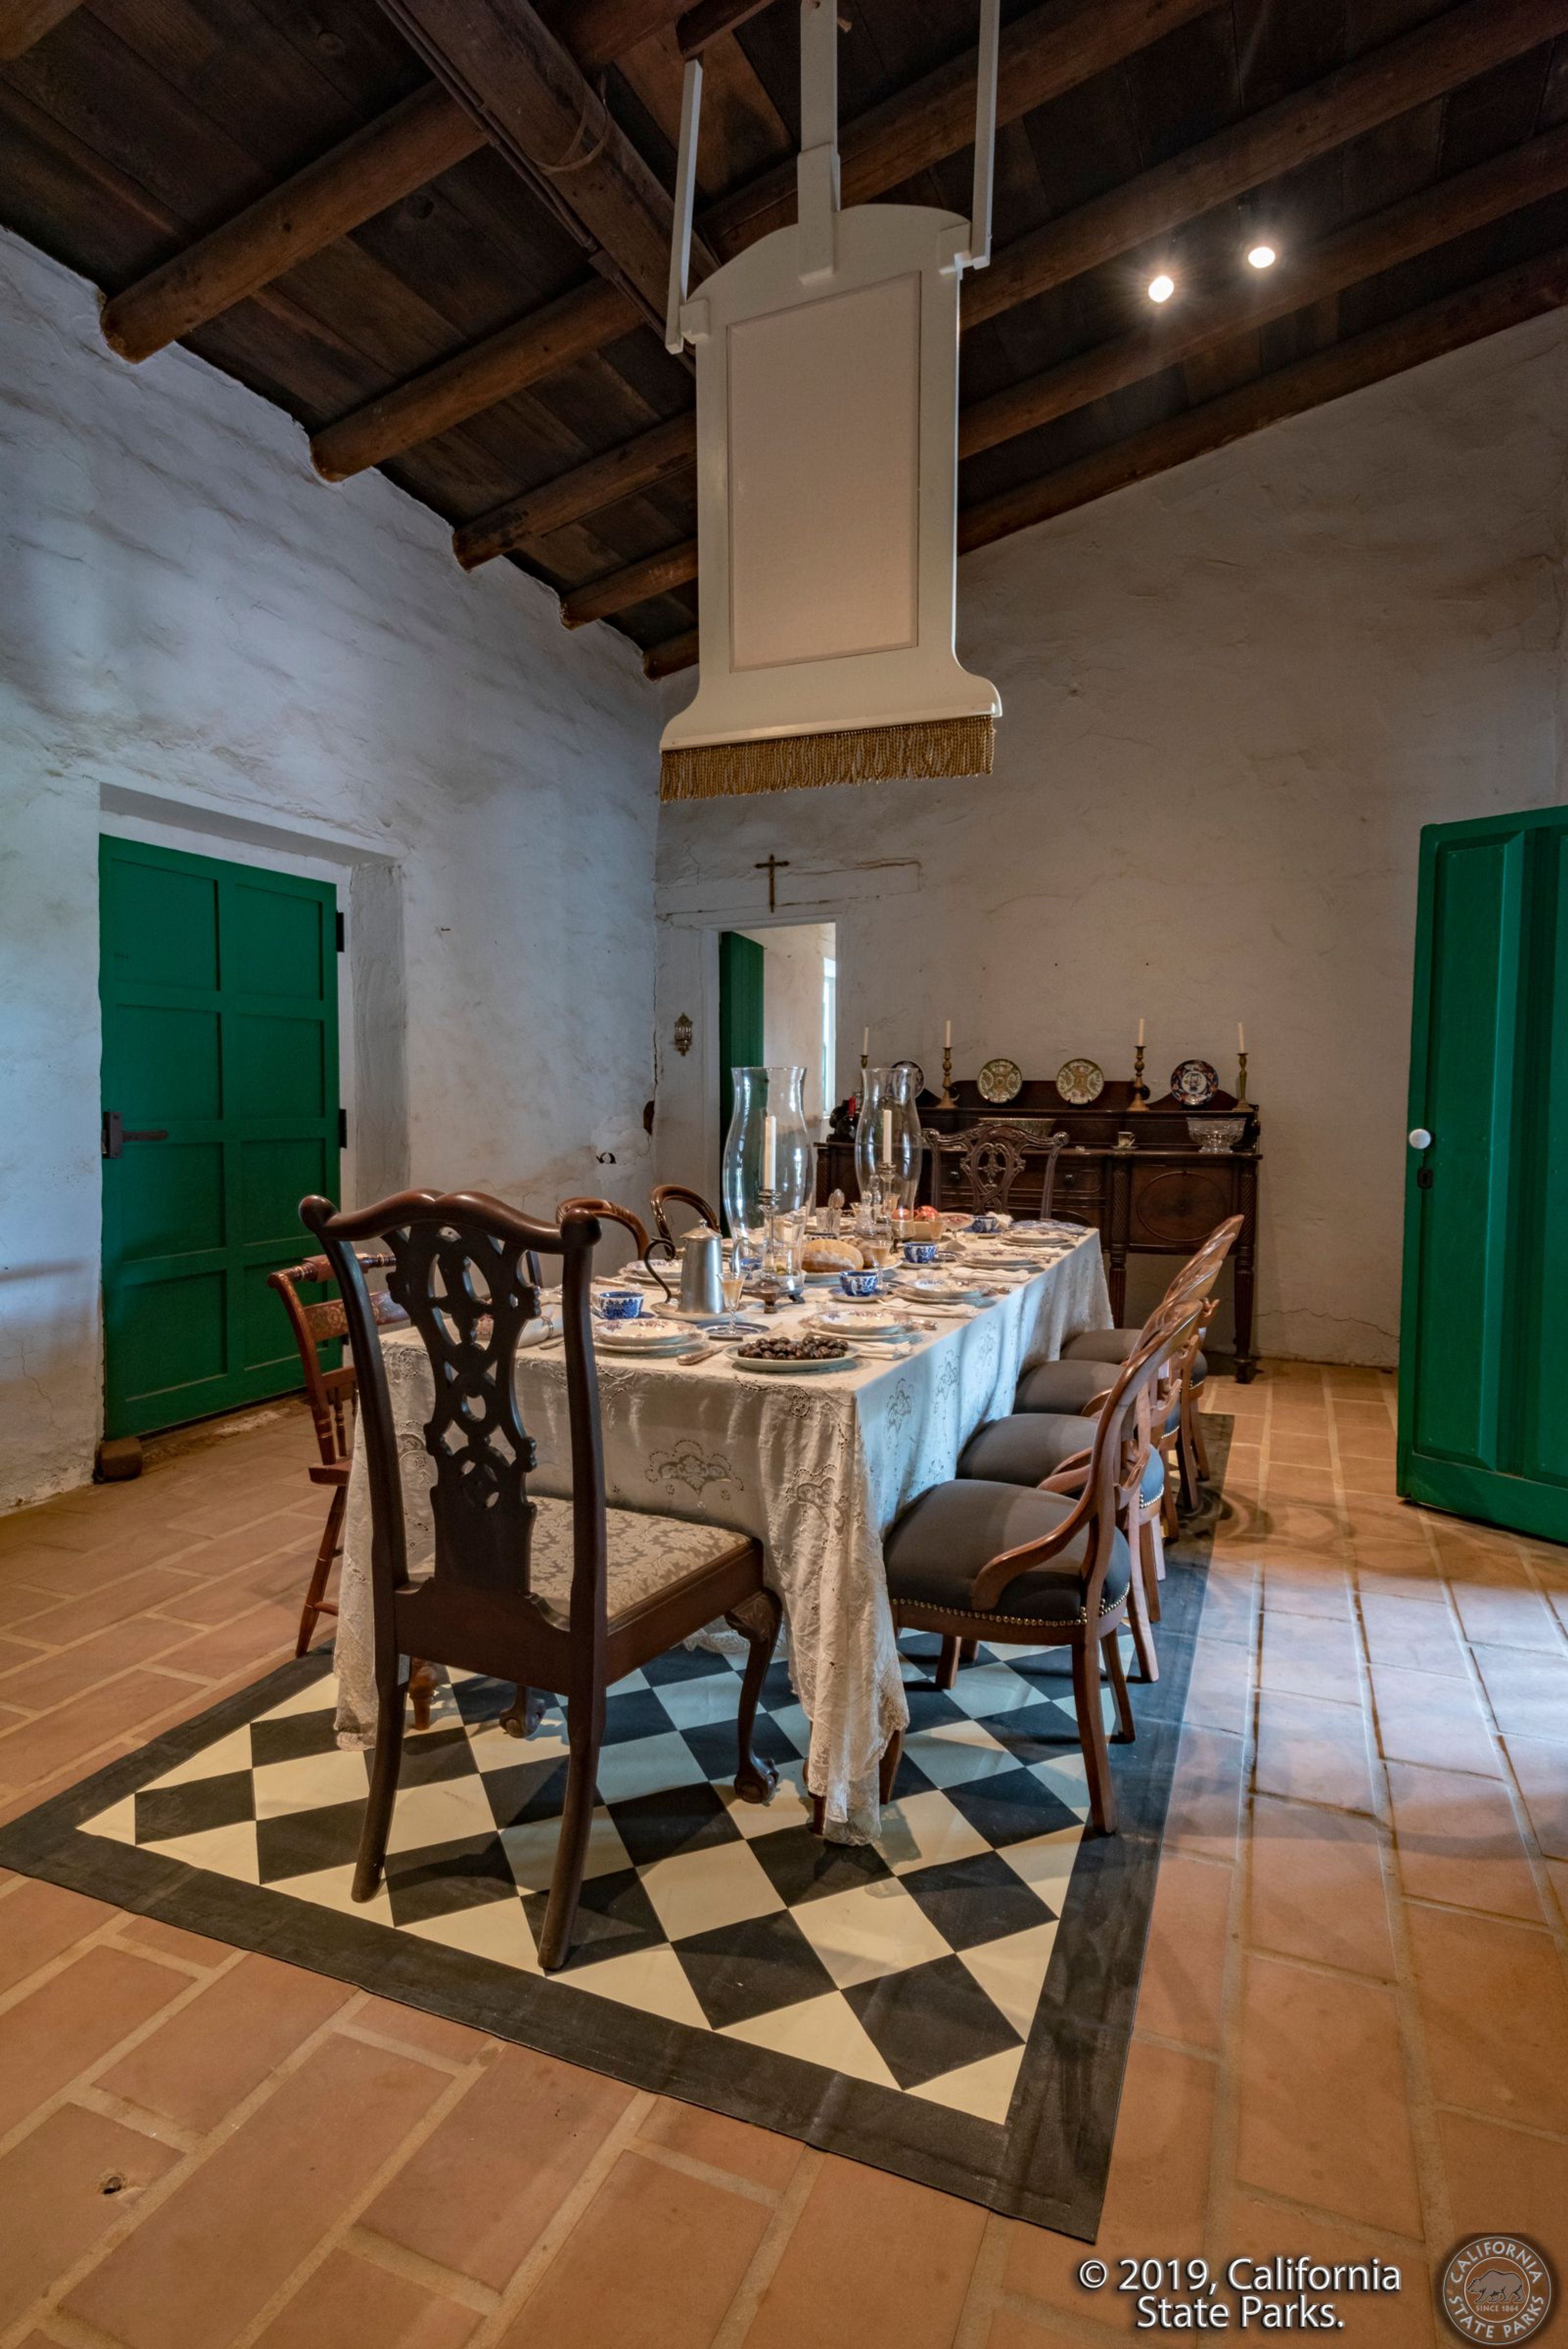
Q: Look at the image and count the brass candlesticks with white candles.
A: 4